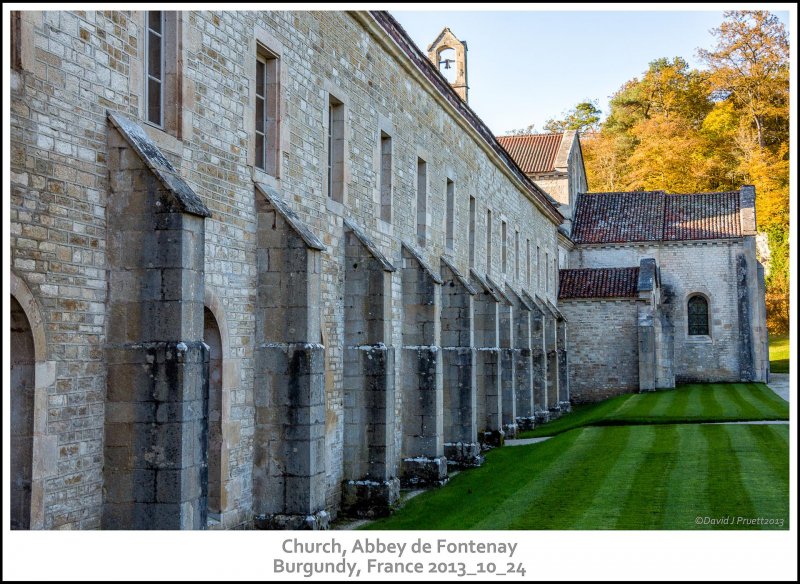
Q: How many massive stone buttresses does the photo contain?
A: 11